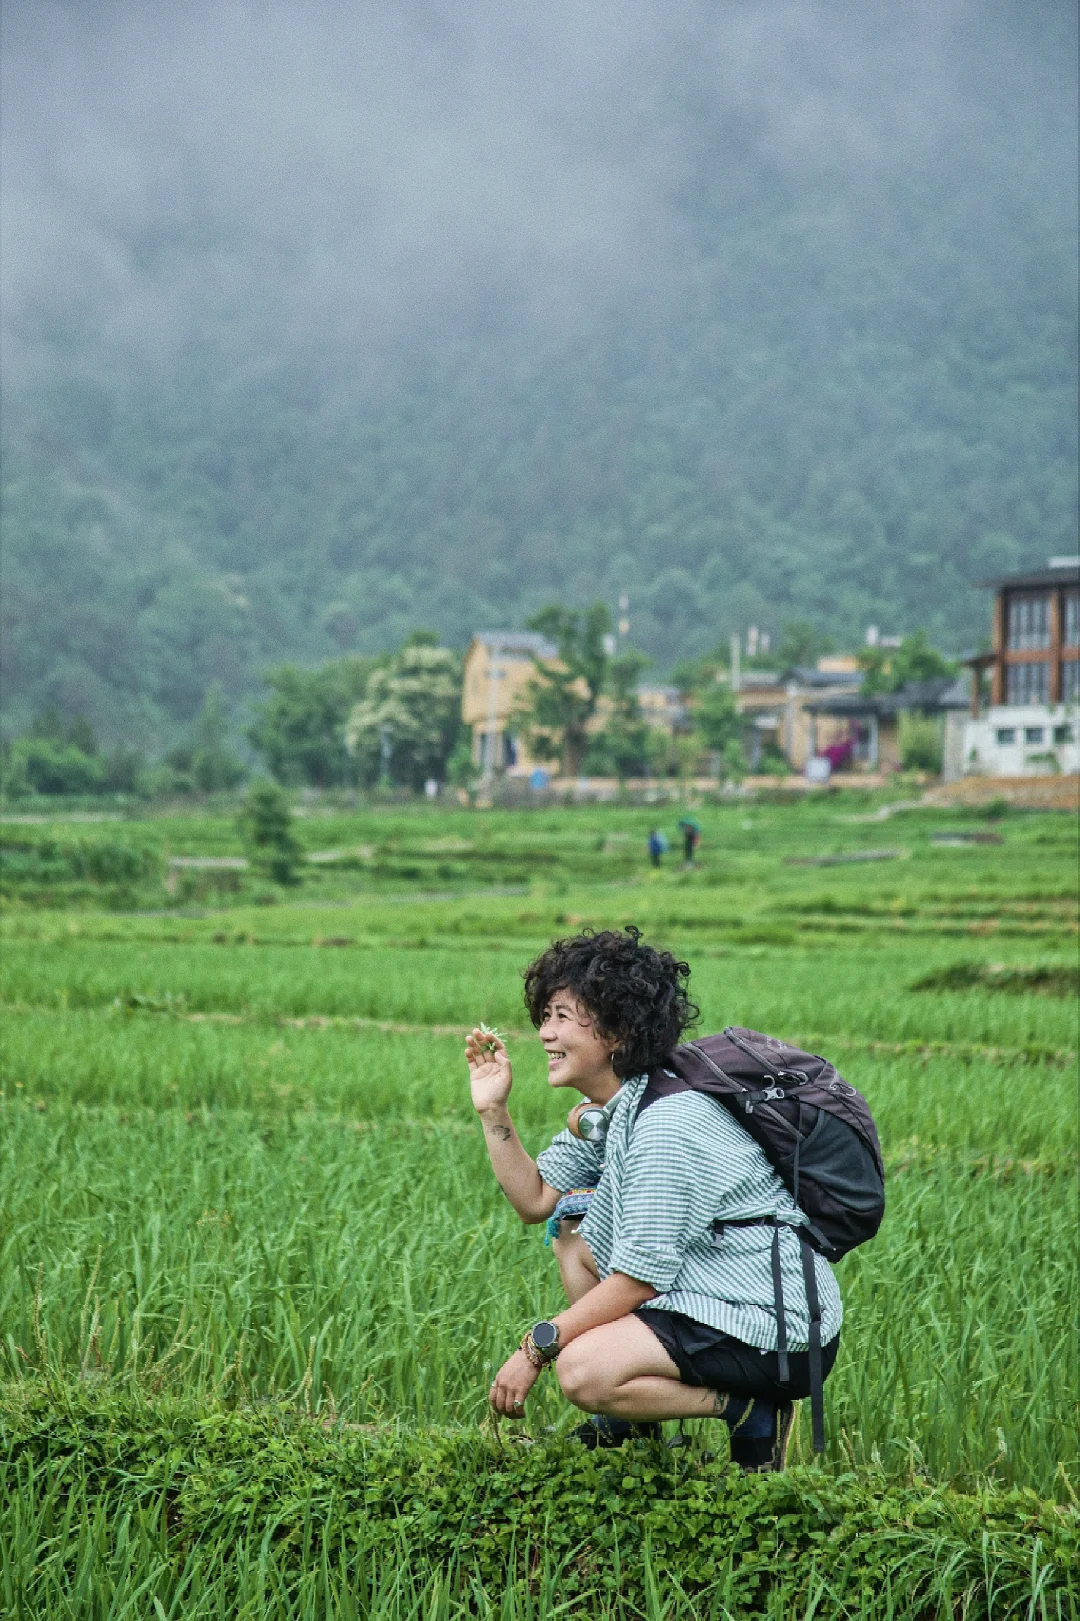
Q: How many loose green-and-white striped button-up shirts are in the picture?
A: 1